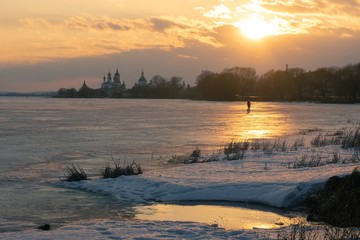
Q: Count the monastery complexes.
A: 1